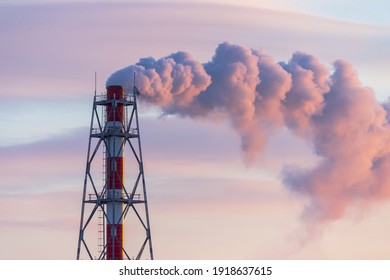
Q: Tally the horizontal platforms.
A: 3